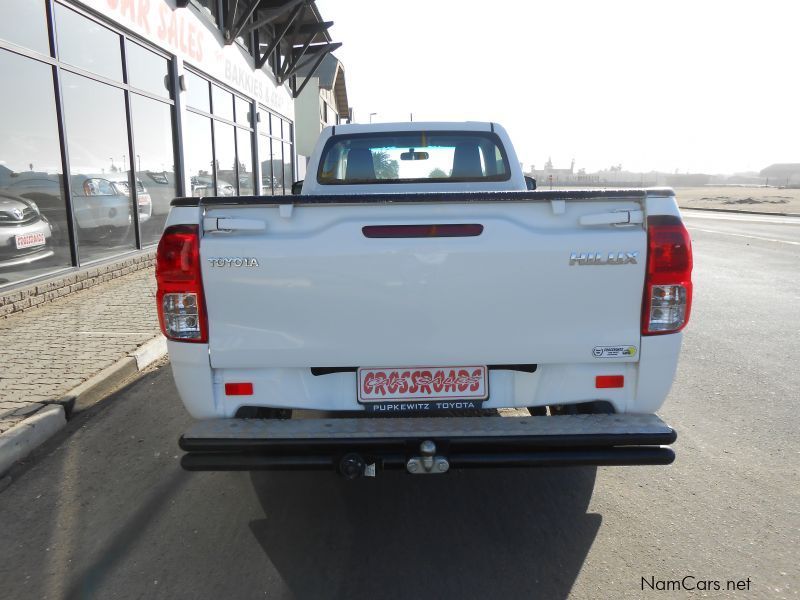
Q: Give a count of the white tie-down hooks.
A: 2